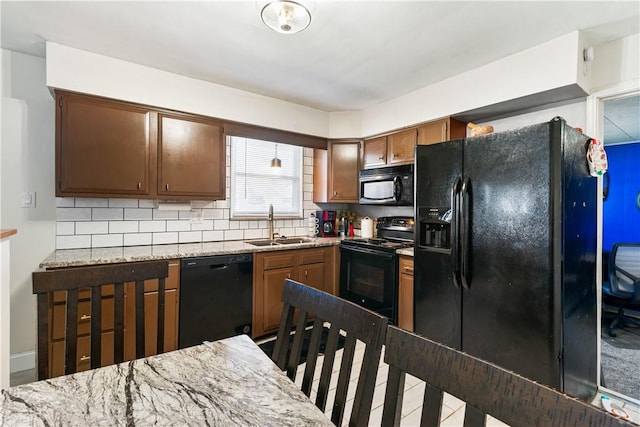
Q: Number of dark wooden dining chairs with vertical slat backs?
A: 3